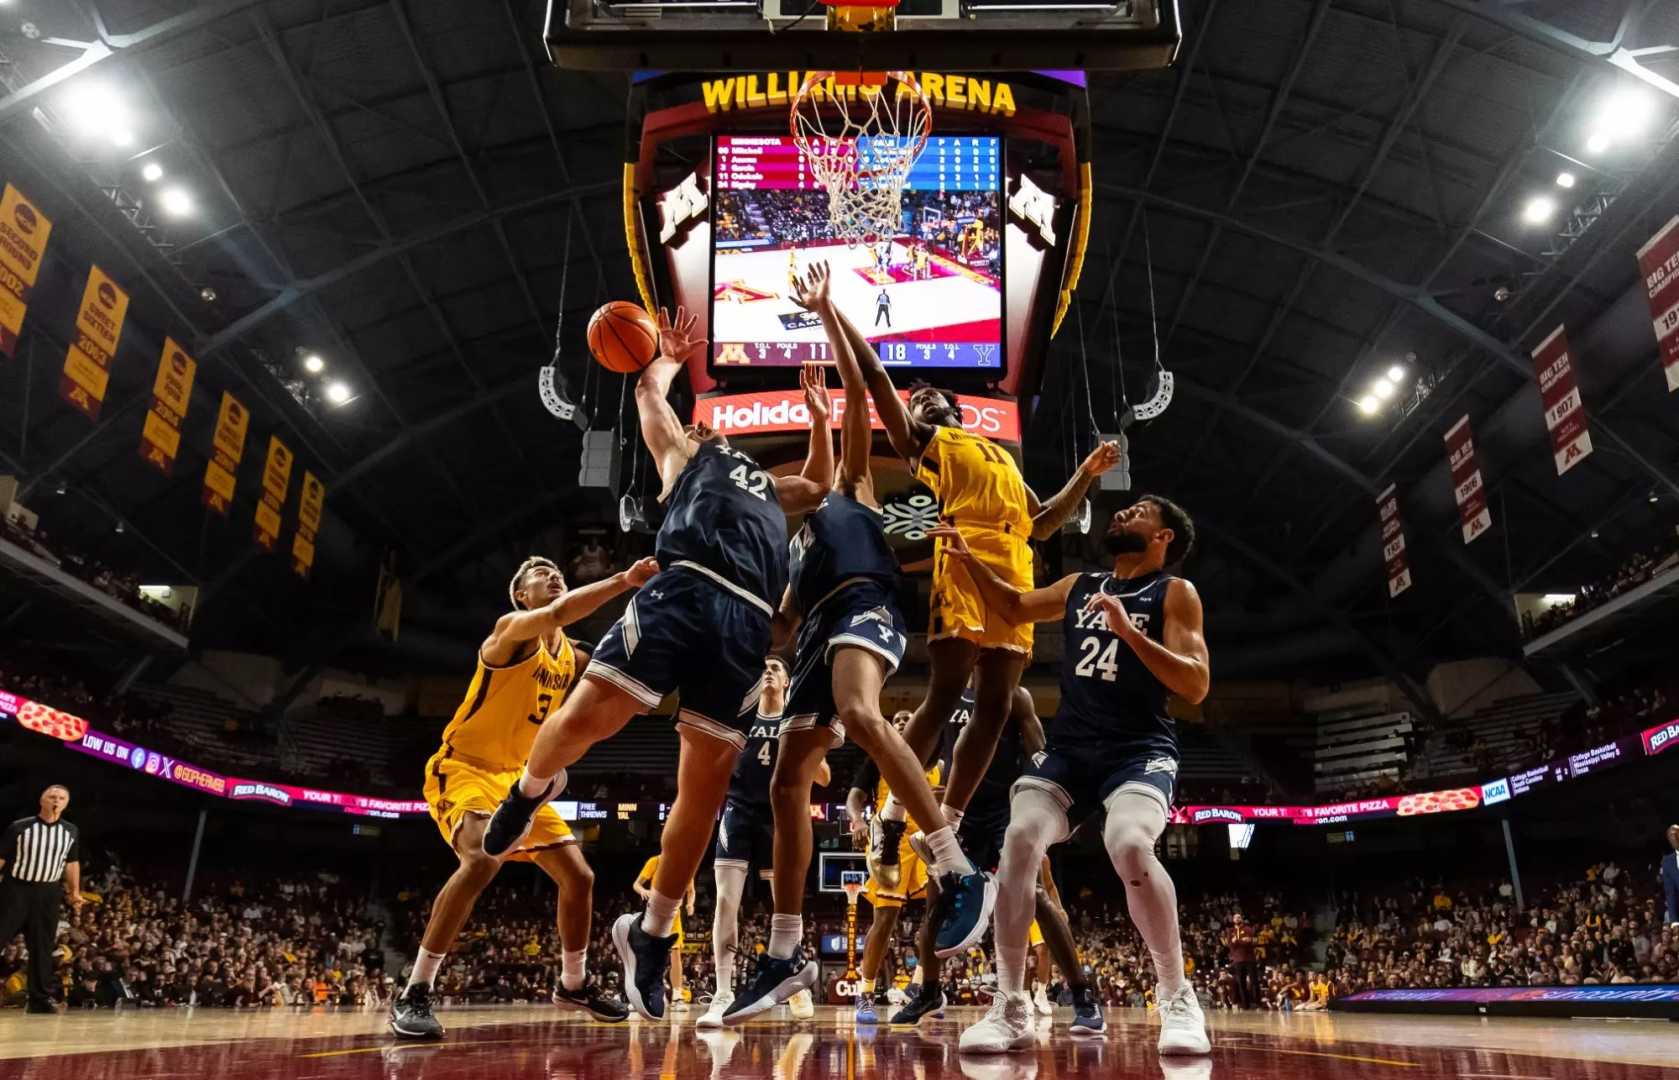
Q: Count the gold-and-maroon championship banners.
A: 6